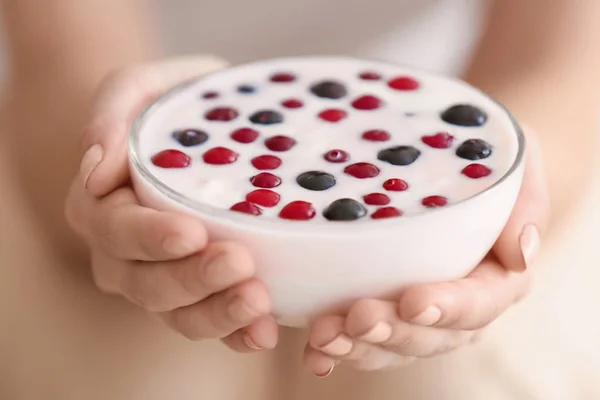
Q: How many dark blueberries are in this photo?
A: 9